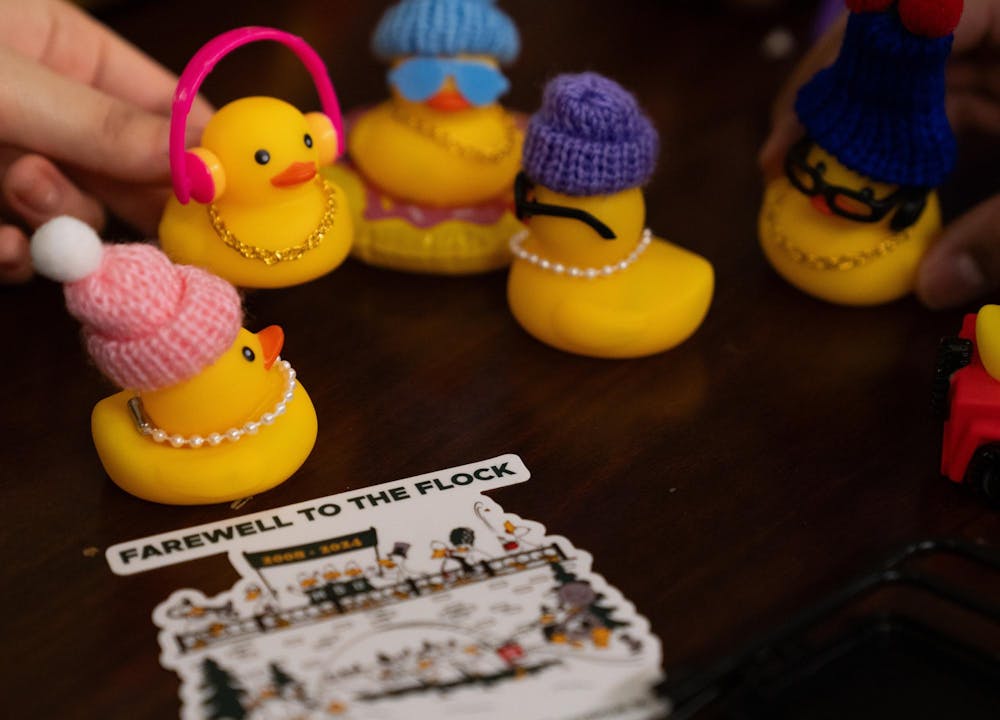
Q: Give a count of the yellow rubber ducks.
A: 5